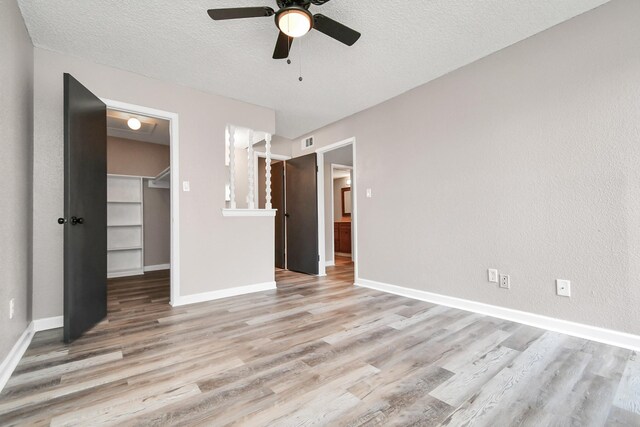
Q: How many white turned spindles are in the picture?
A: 3